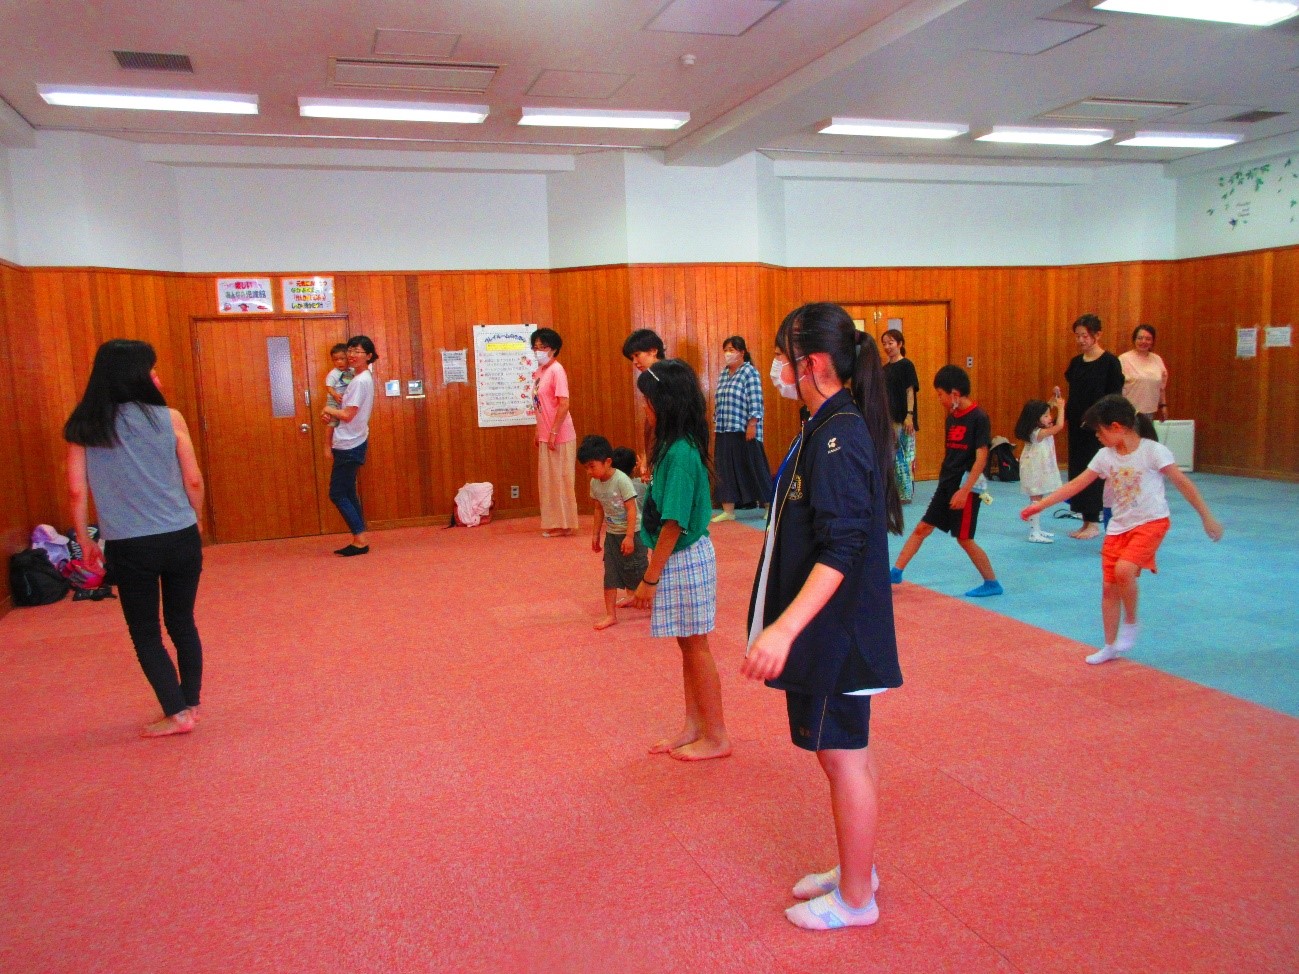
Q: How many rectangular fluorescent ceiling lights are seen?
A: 7